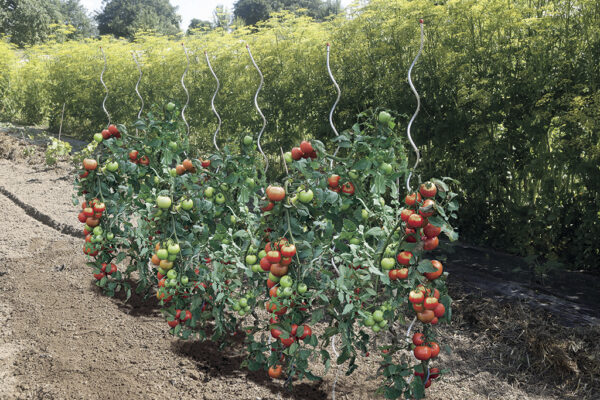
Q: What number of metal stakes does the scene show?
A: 7